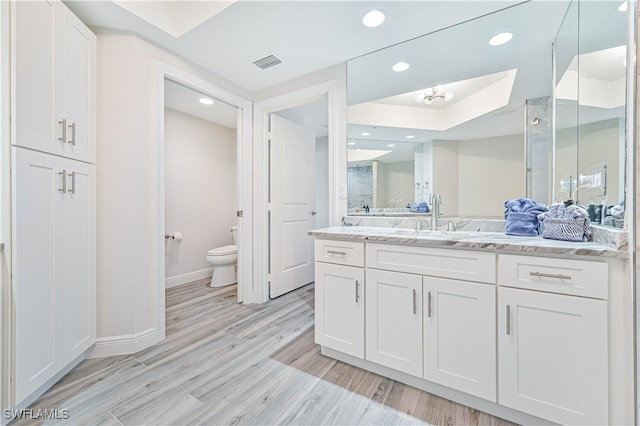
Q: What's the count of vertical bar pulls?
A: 8